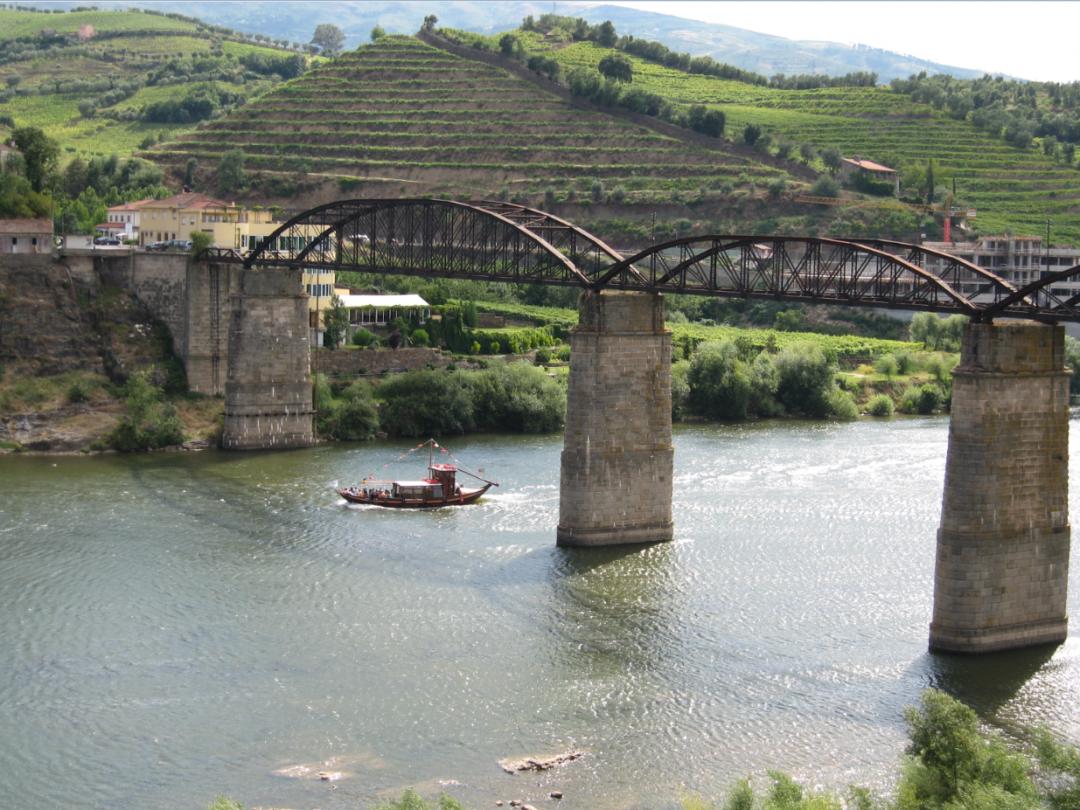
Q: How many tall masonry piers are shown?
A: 3